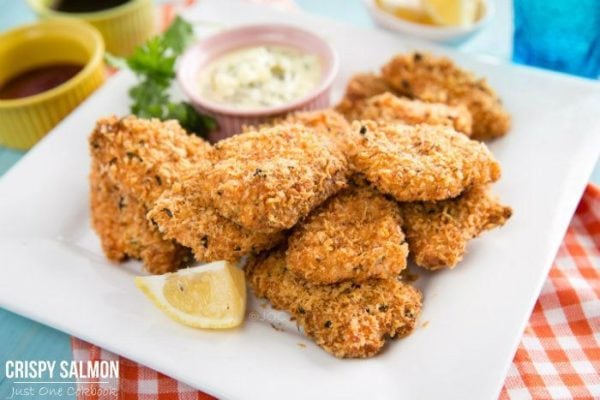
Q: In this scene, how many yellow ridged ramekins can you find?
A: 2